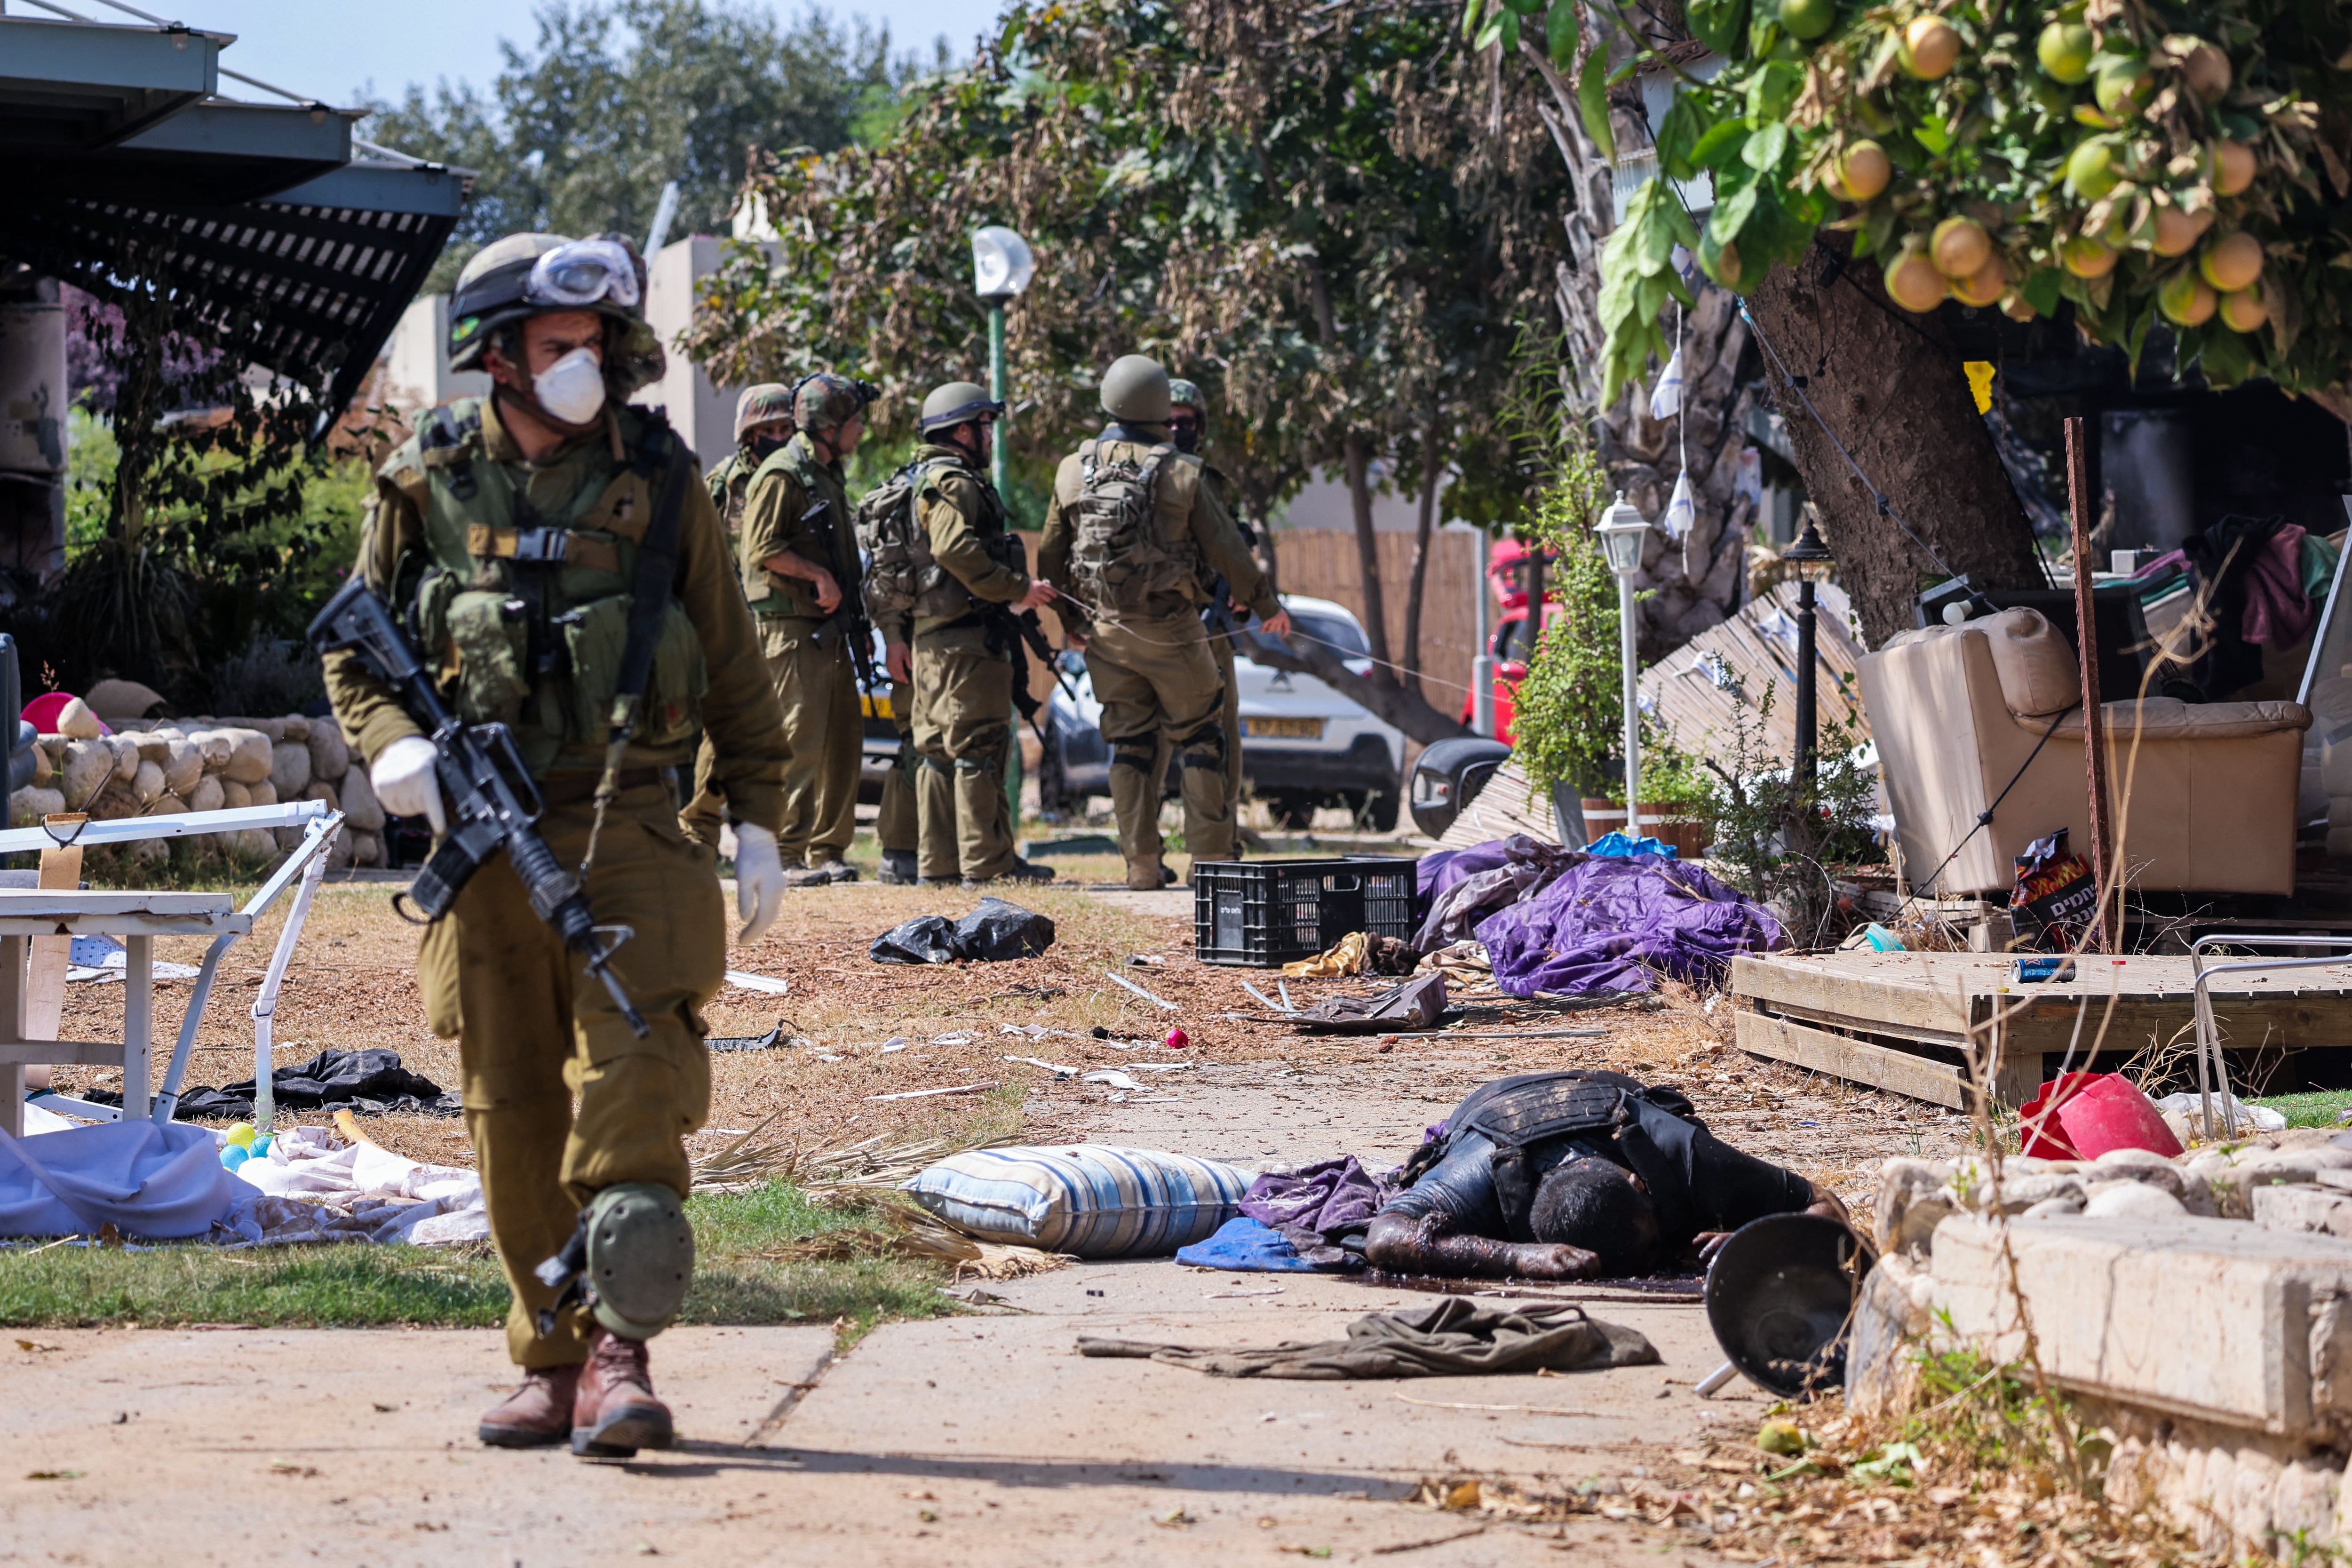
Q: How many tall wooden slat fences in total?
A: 1